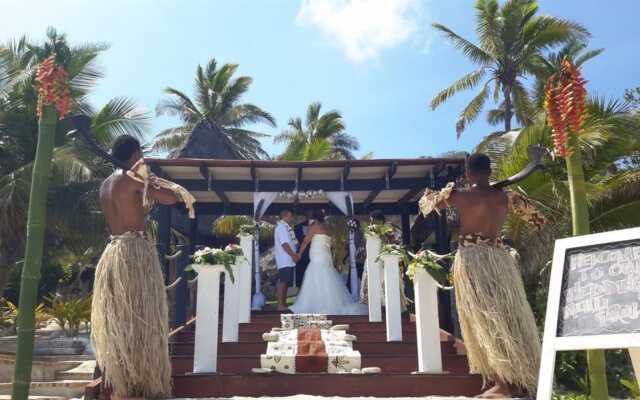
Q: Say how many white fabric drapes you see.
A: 2